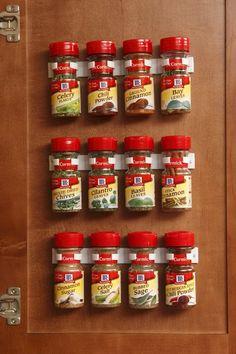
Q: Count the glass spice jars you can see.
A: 12